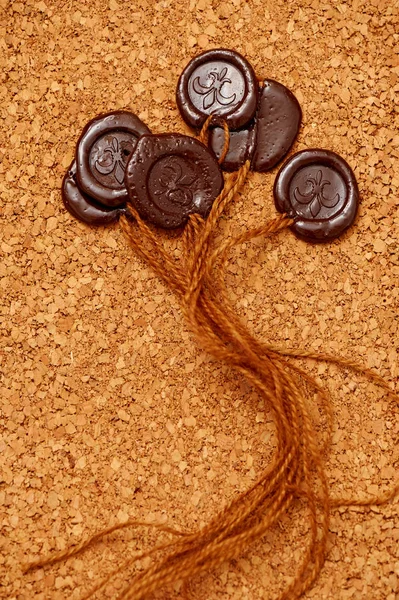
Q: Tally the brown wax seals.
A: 6